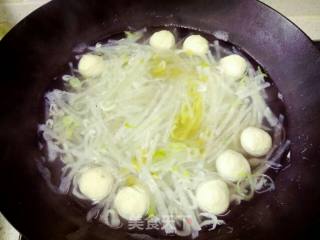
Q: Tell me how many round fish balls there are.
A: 9